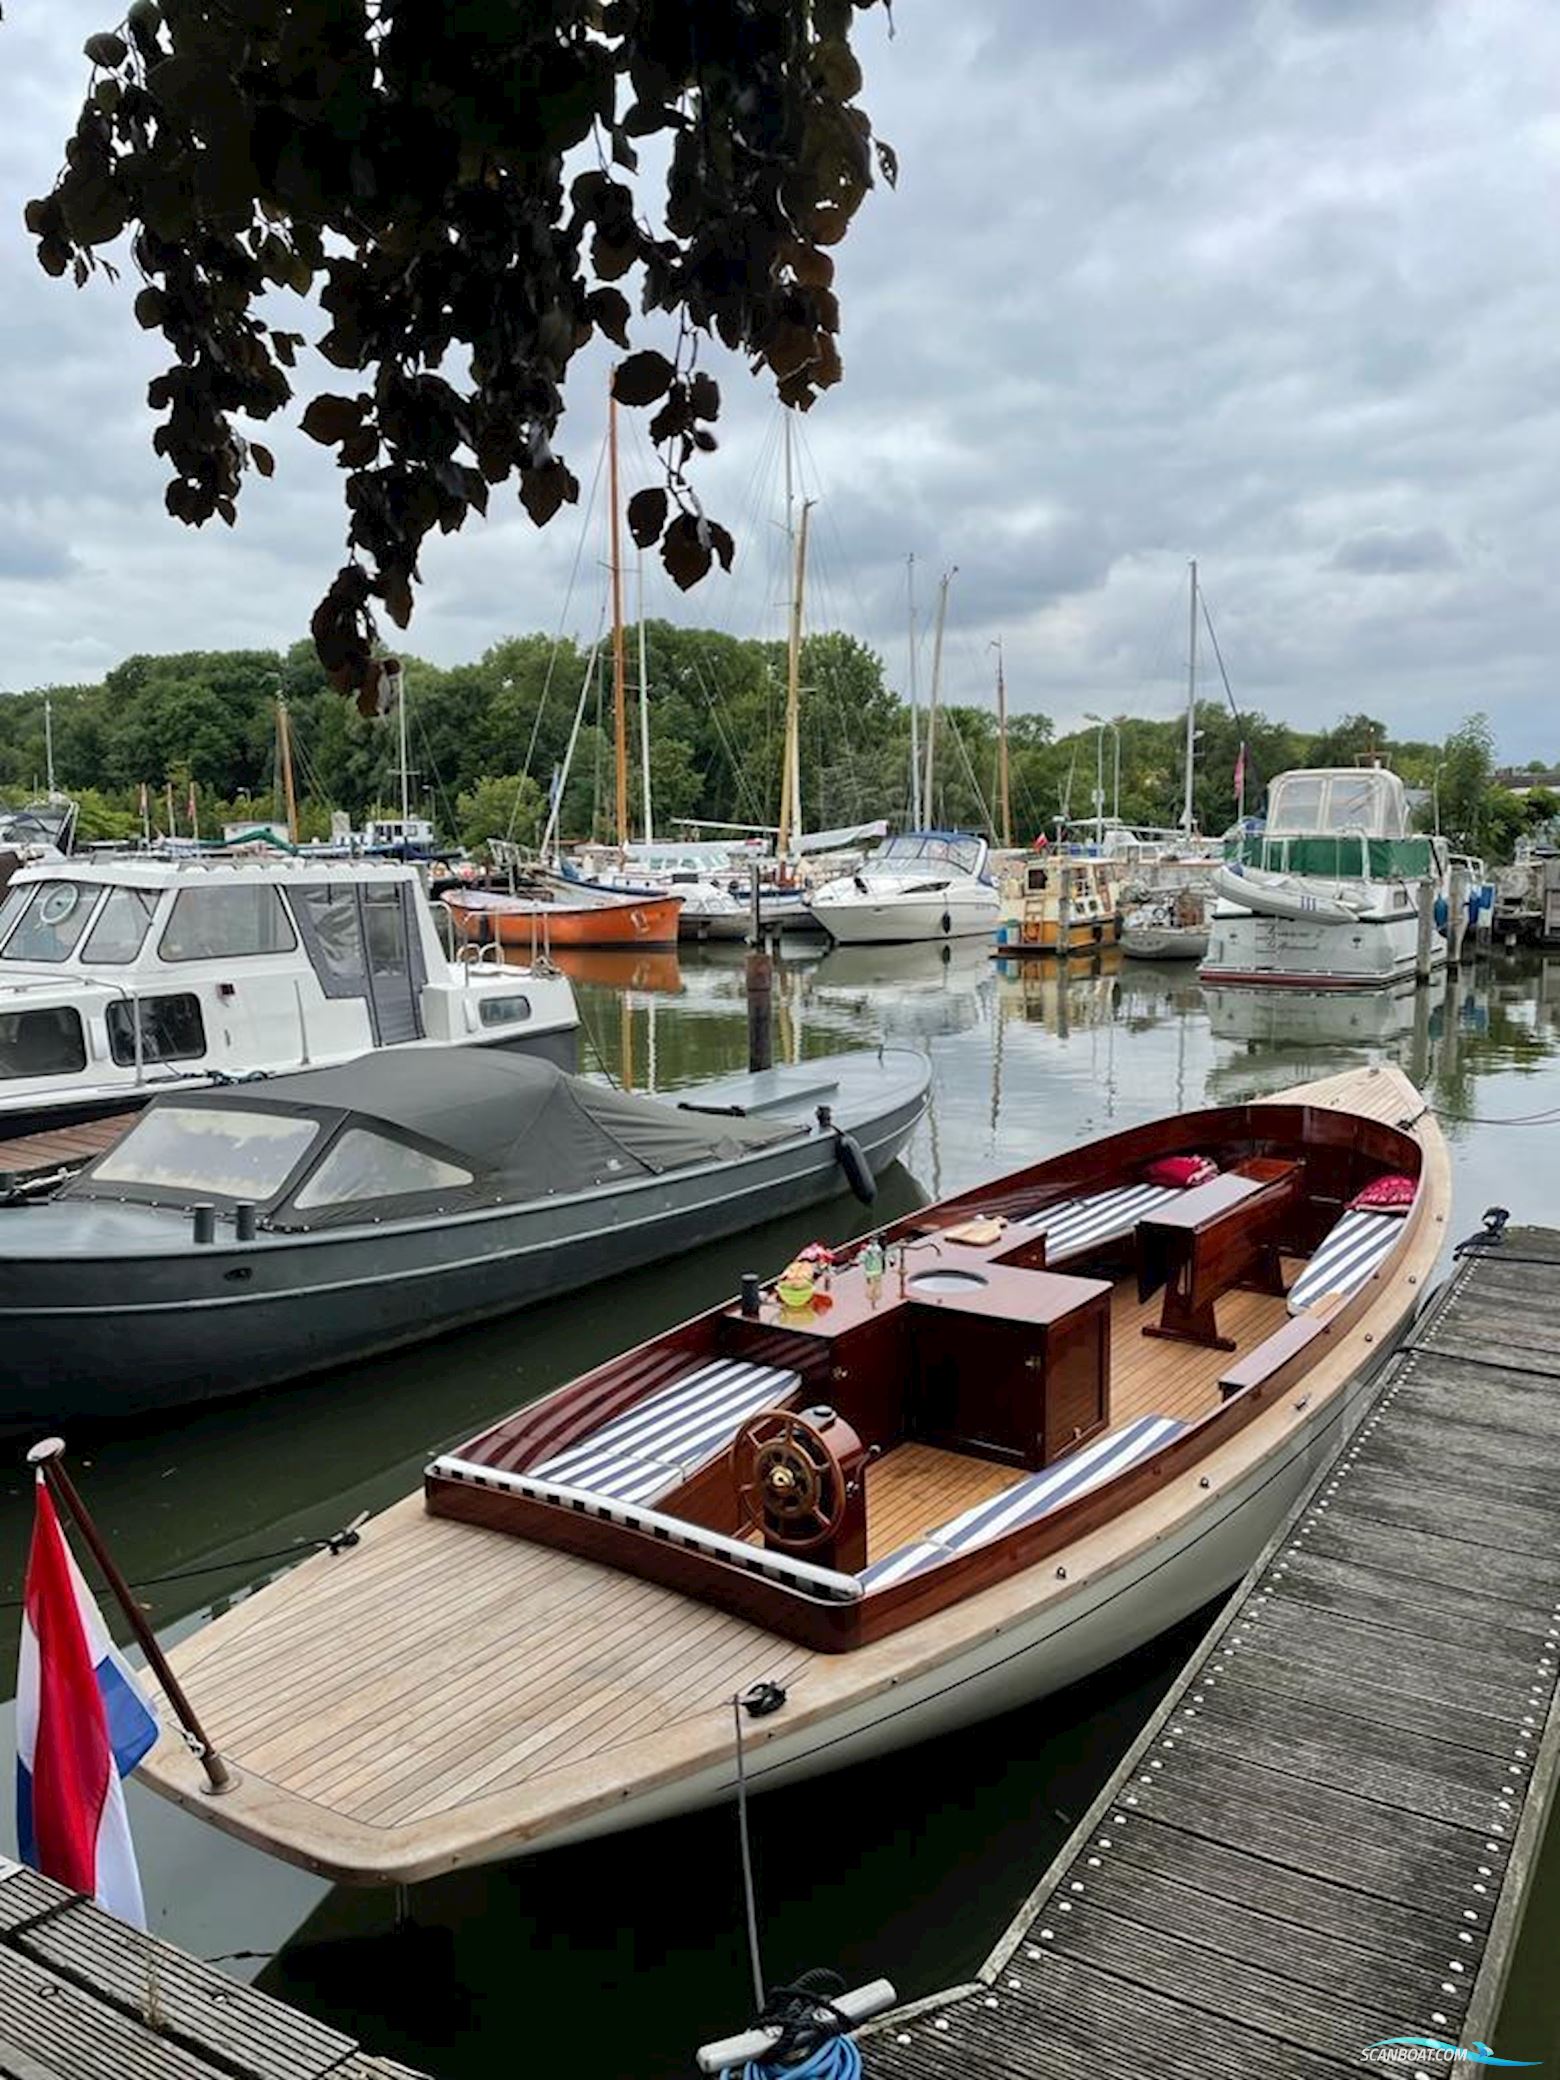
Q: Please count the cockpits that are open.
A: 1